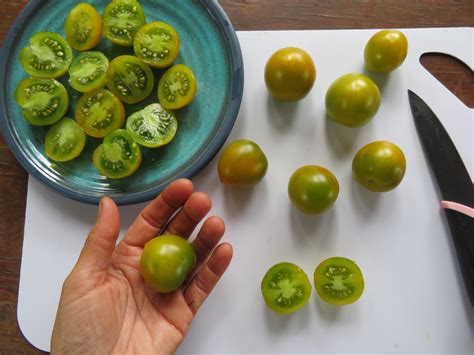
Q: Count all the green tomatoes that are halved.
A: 14